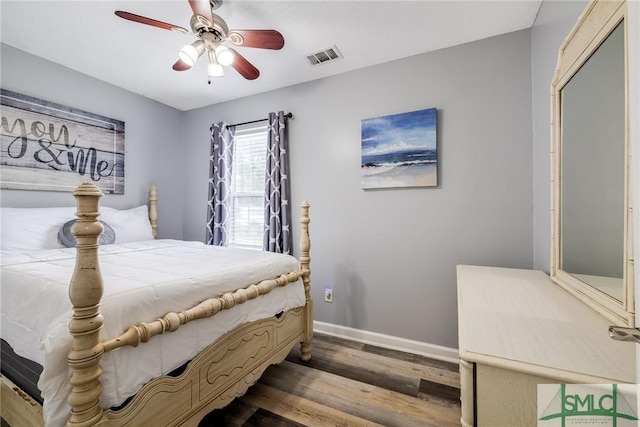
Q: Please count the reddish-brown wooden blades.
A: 5